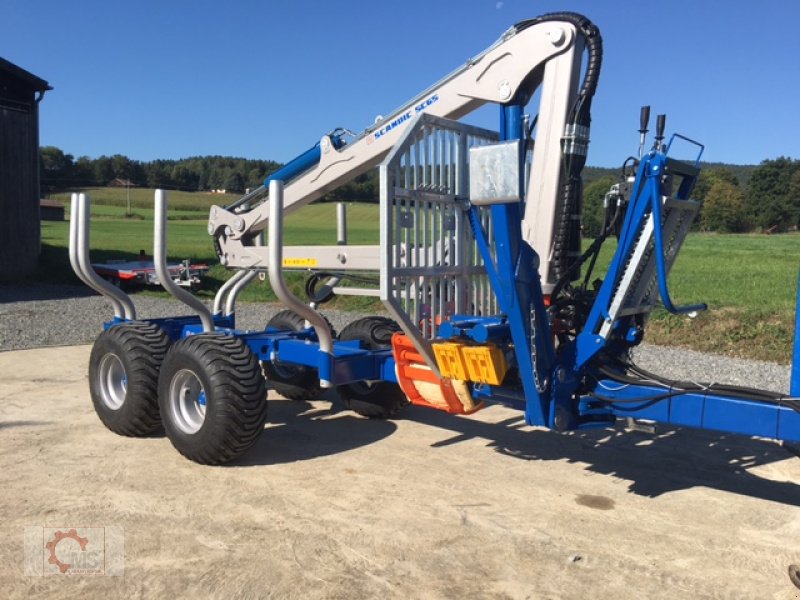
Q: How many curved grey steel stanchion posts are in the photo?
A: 7